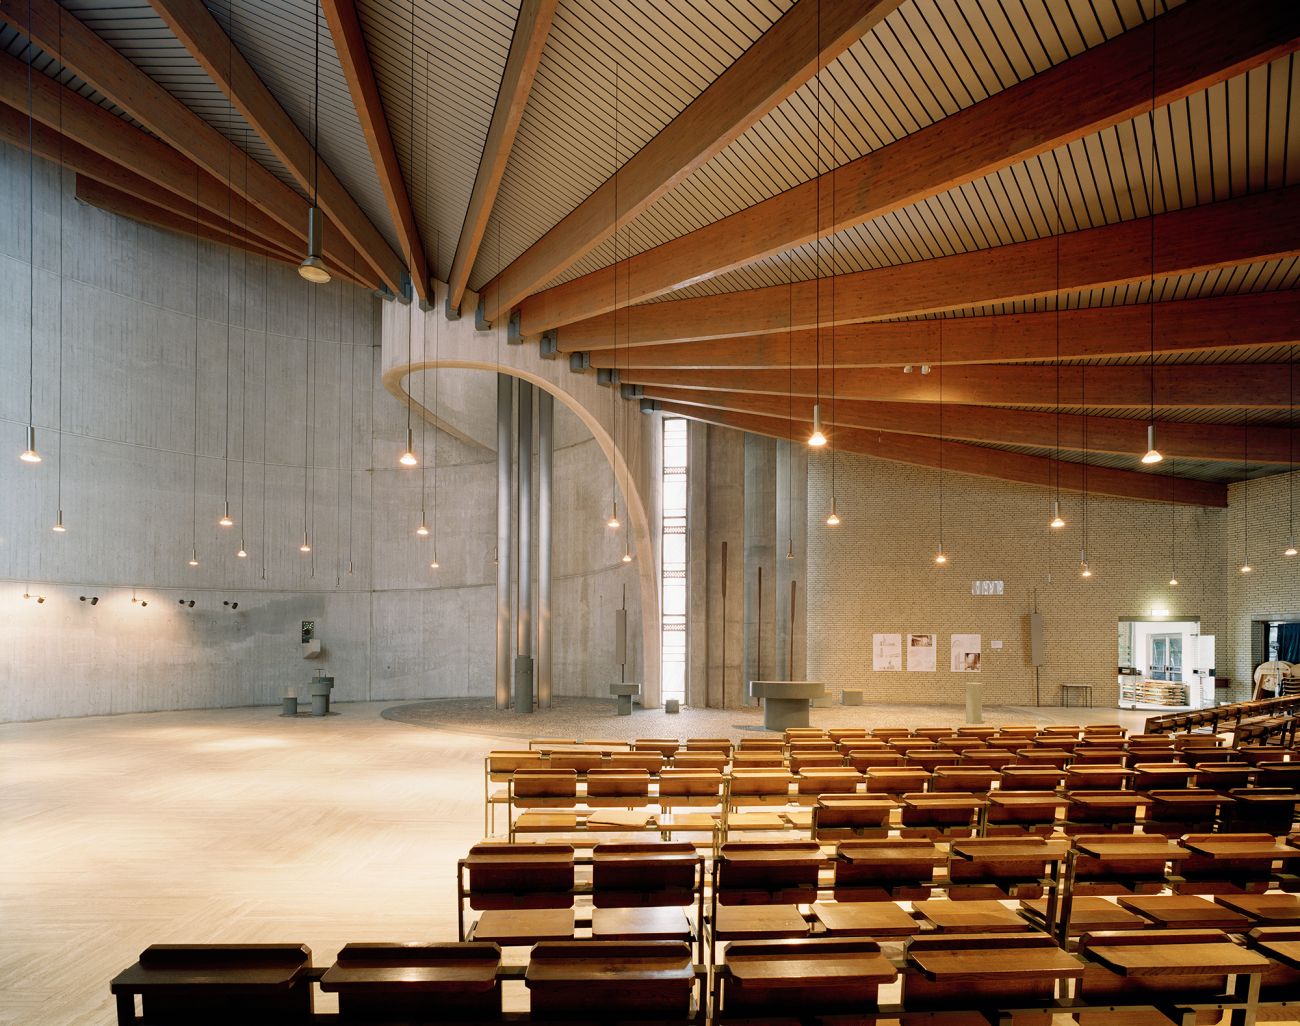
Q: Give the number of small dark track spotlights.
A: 5